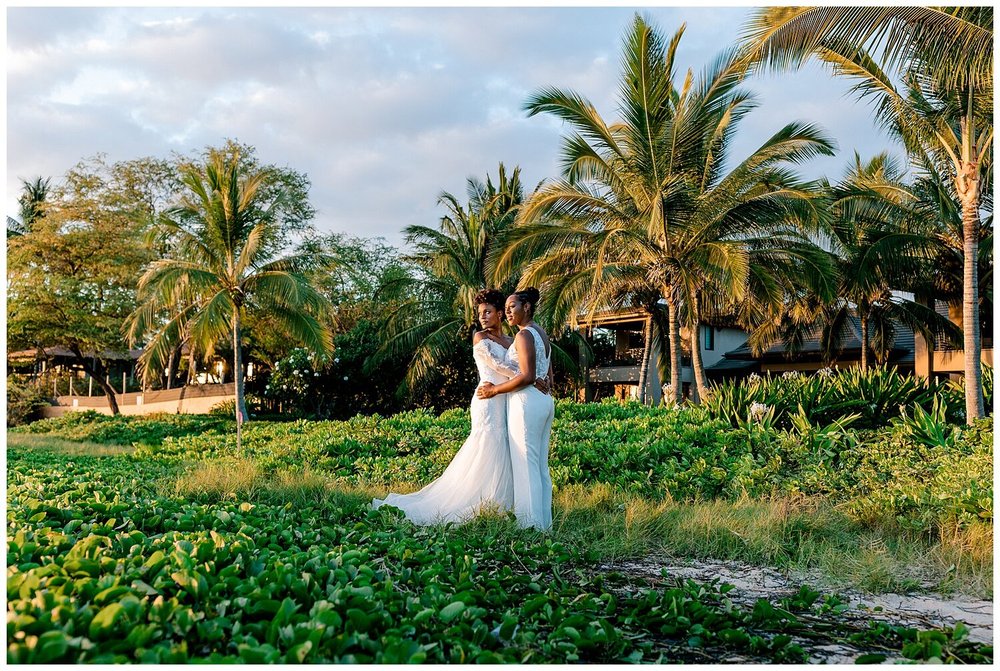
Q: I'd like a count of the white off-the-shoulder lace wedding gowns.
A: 1